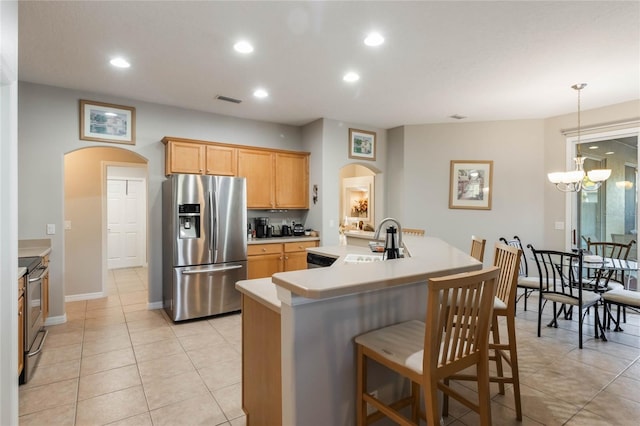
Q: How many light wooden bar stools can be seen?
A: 4